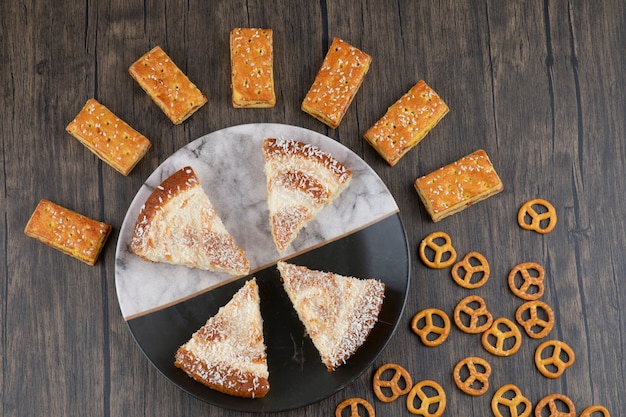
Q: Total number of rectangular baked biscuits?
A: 7